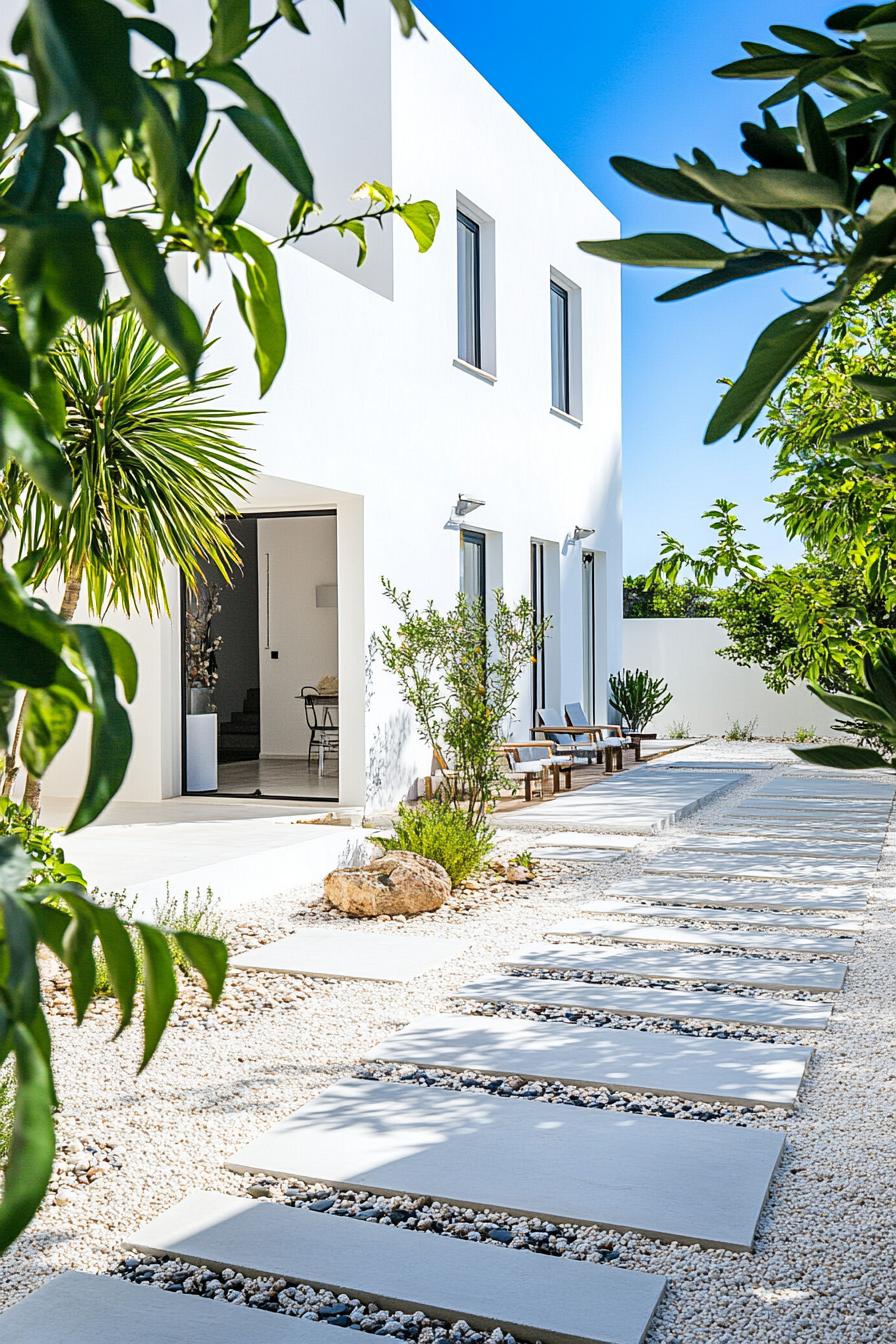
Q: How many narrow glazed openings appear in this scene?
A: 5